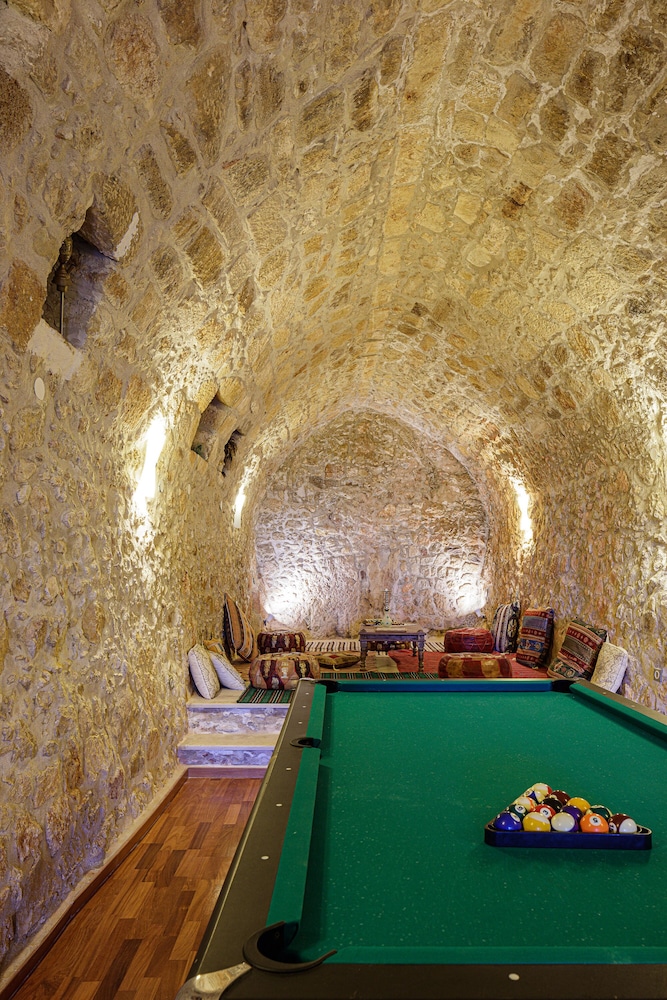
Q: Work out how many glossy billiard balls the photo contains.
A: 15